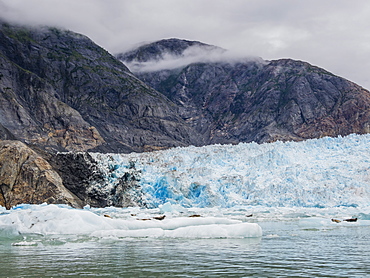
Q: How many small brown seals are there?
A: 8